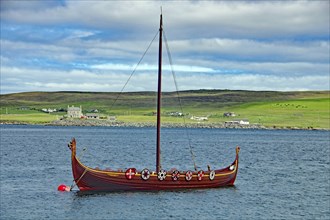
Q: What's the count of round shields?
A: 7